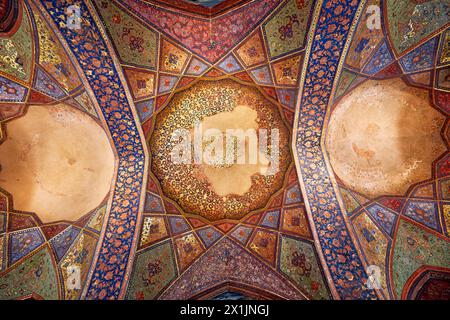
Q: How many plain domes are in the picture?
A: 2